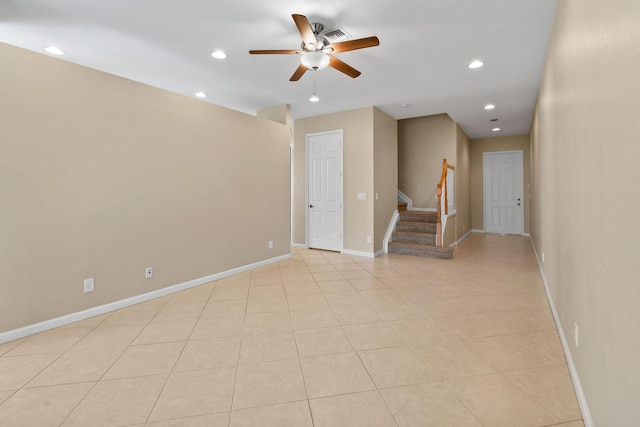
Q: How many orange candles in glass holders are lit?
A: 0